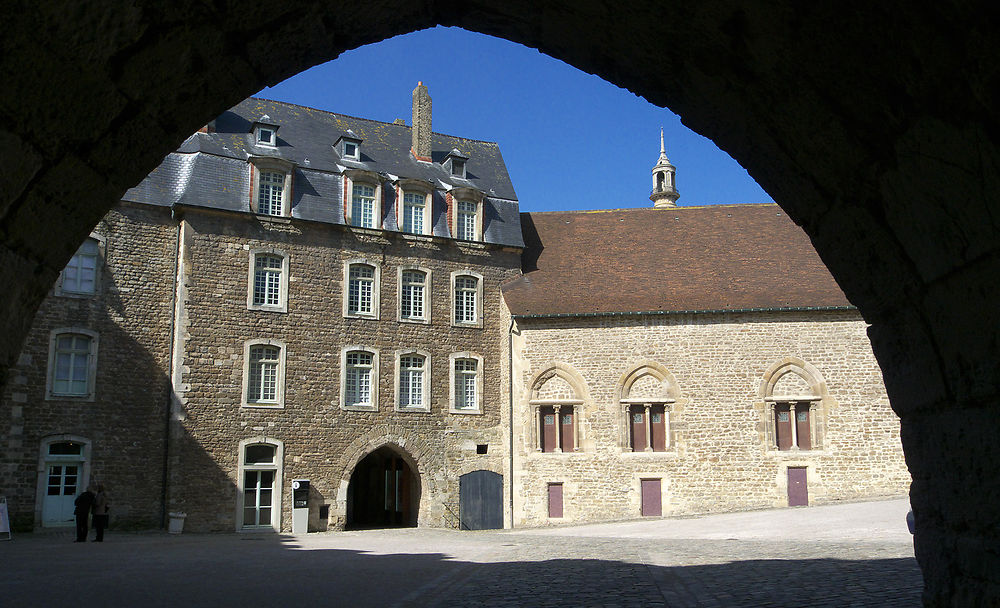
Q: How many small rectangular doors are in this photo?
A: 3